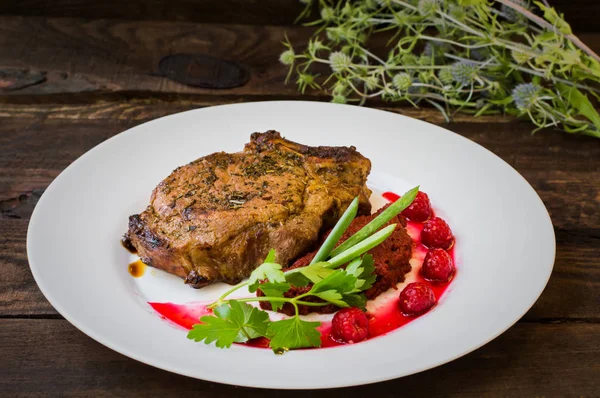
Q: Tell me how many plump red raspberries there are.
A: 5